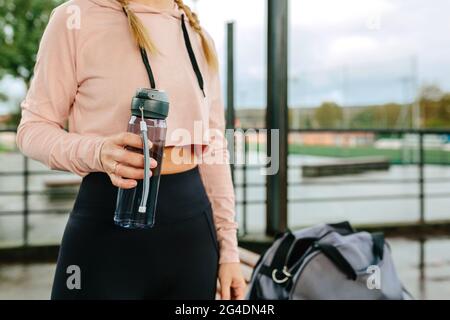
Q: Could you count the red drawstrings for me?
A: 0